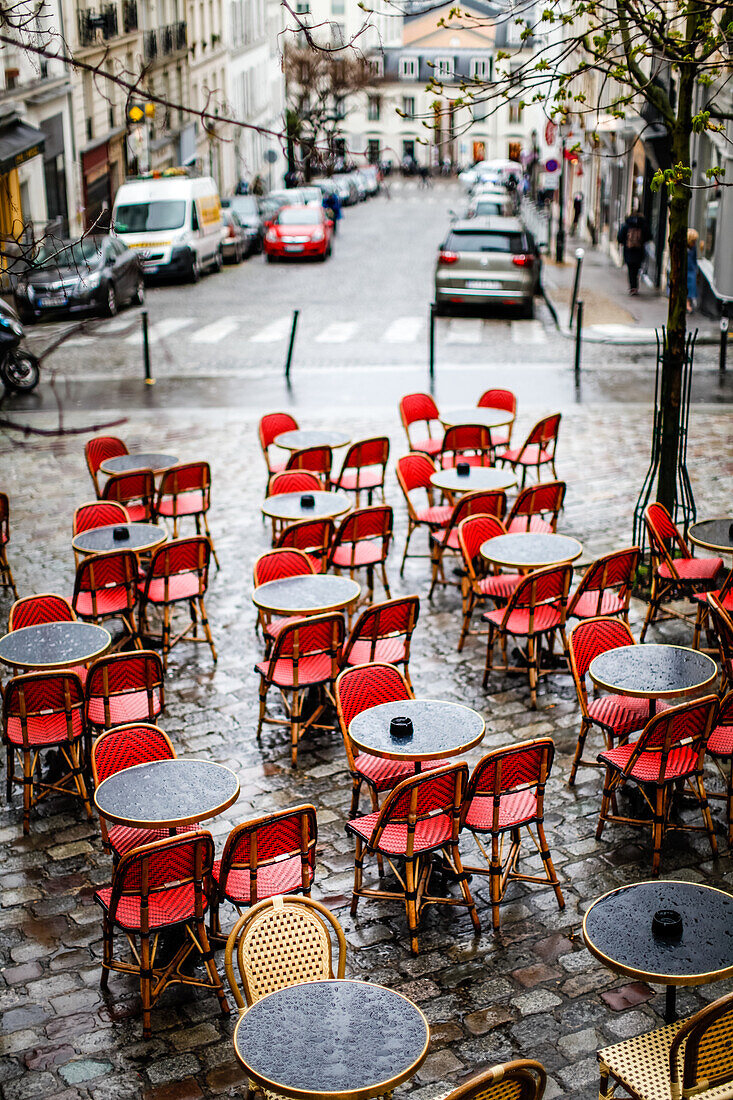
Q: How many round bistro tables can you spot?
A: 15